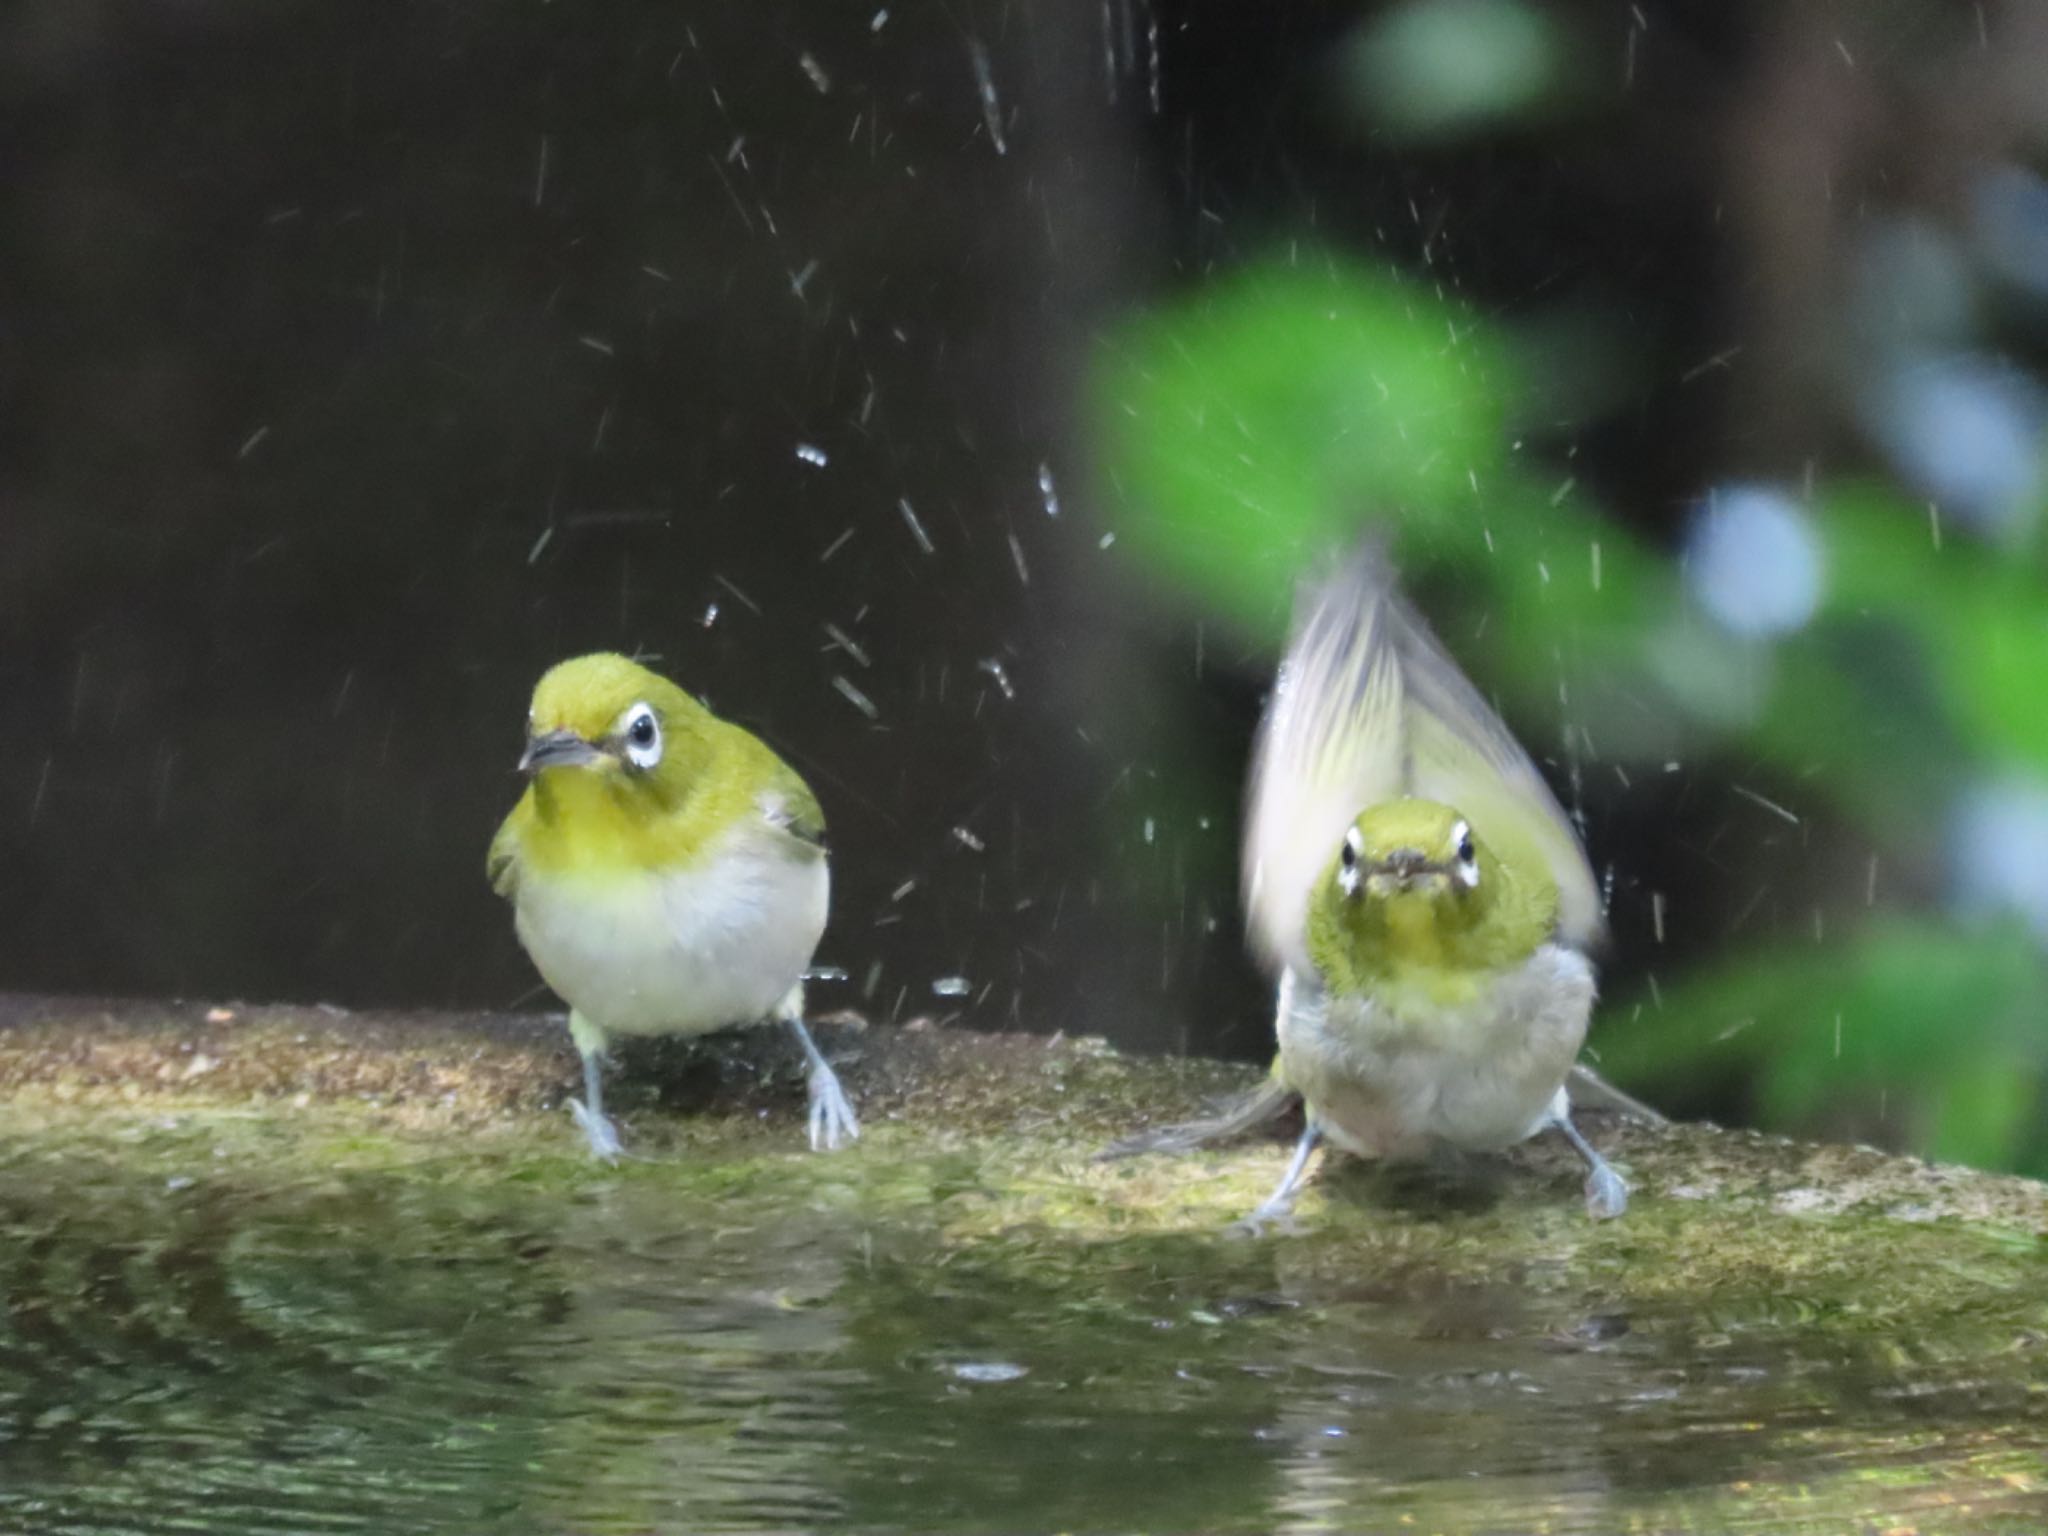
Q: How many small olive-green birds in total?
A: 2